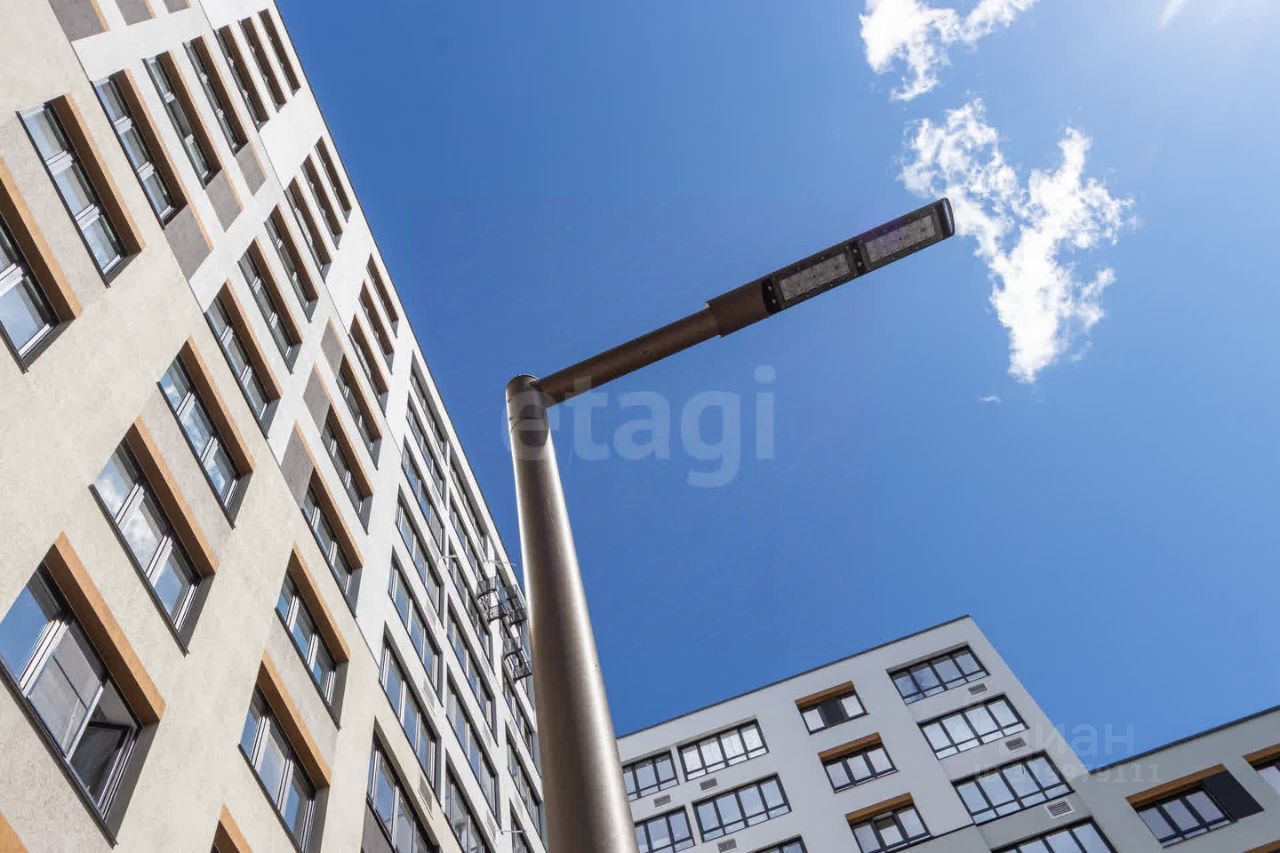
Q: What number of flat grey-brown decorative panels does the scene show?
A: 9